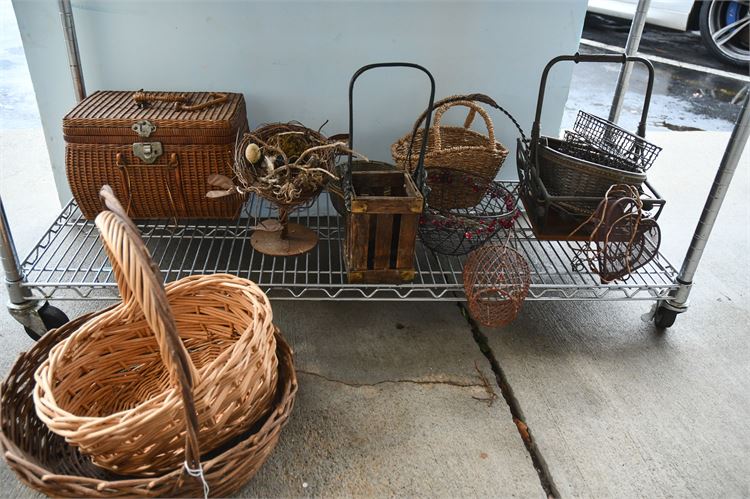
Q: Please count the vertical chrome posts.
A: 4